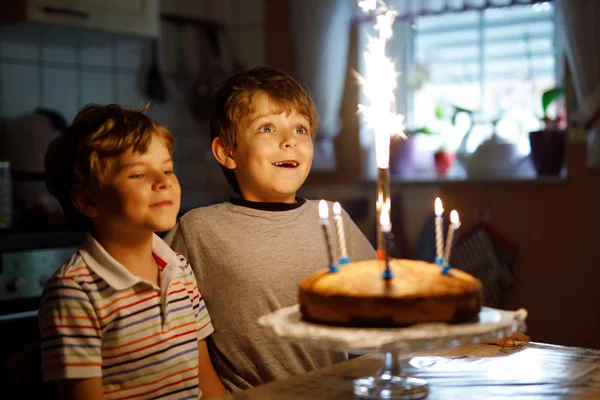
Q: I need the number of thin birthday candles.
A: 5